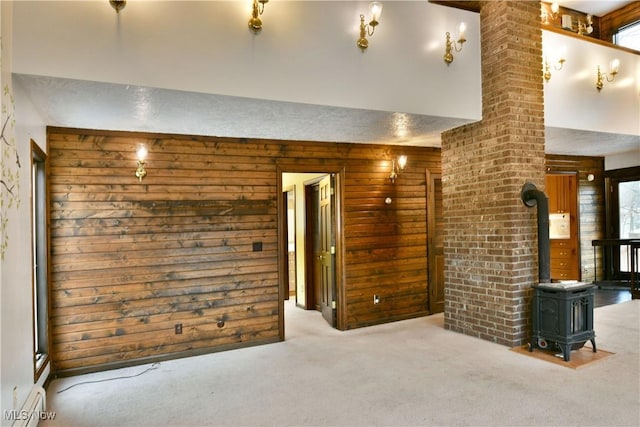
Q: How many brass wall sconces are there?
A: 10